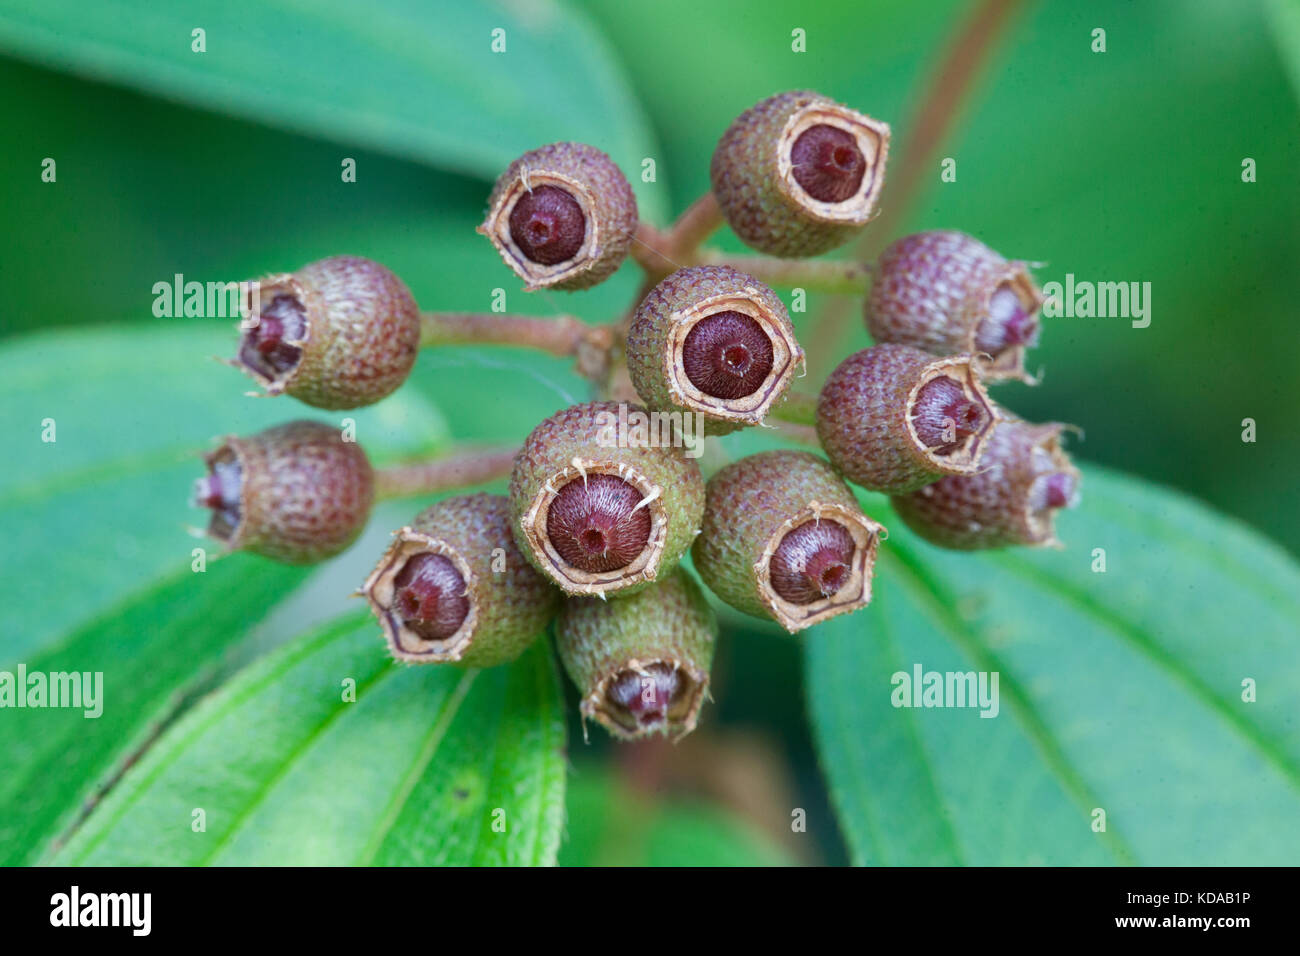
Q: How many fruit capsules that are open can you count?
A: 12